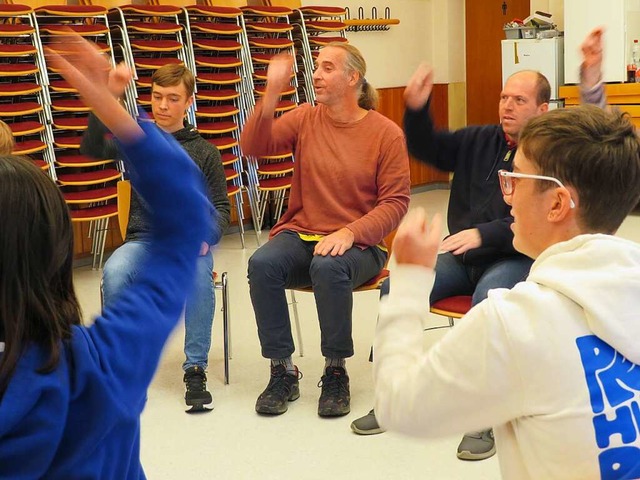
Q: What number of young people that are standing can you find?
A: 0